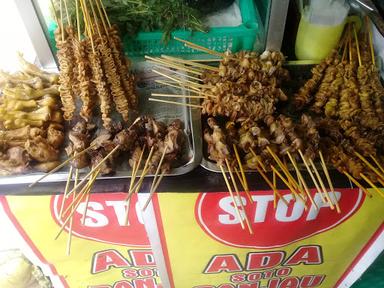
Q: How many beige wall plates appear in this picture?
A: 0